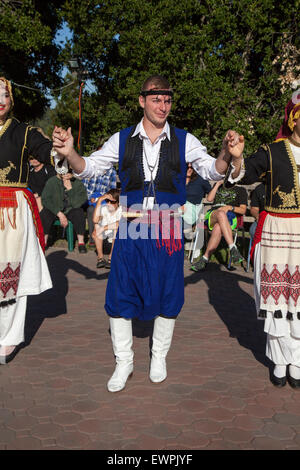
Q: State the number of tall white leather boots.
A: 2